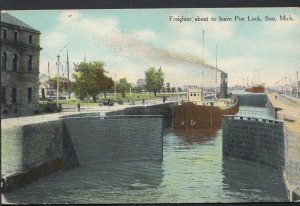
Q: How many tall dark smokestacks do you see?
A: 1